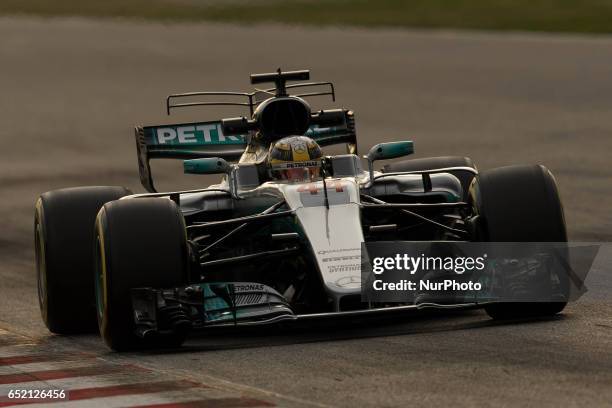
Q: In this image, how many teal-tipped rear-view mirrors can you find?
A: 2